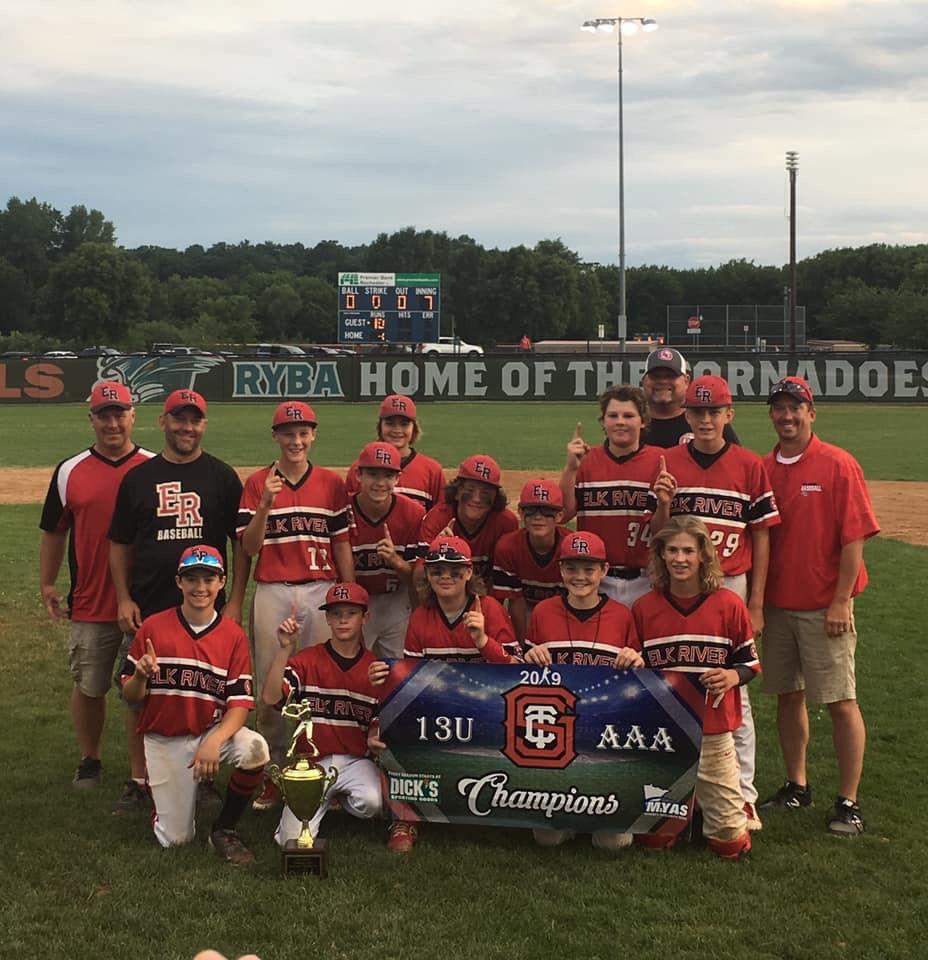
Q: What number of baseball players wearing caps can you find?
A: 10